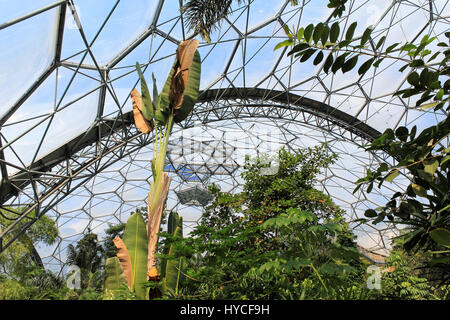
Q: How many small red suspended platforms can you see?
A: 0